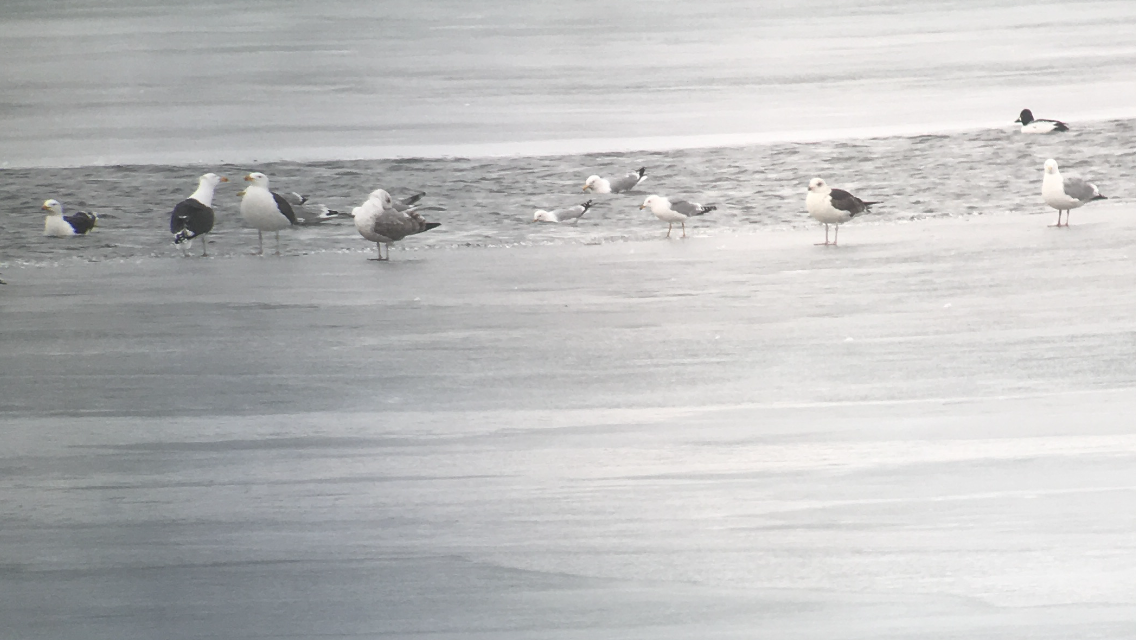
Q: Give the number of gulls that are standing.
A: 6